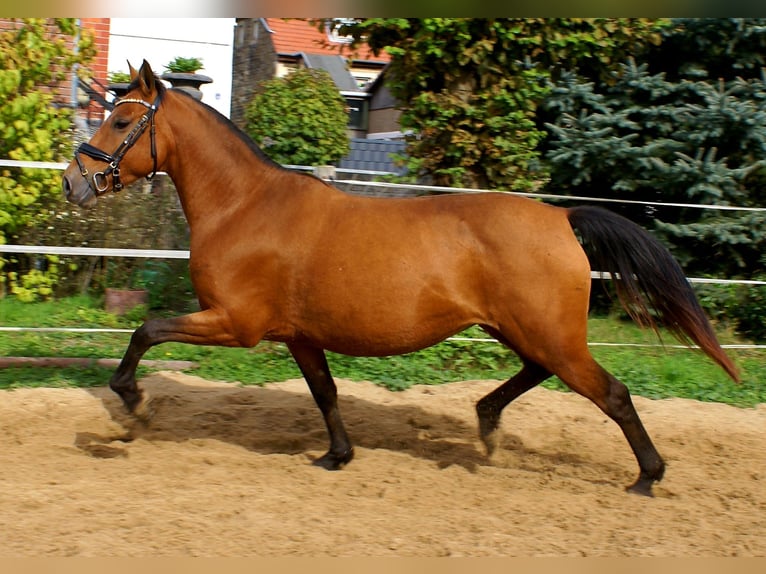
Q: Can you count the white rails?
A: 3